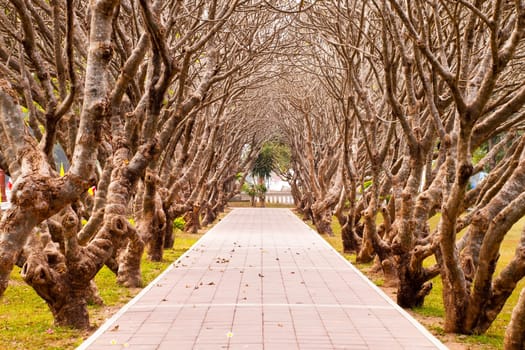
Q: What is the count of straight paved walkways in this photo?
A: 1